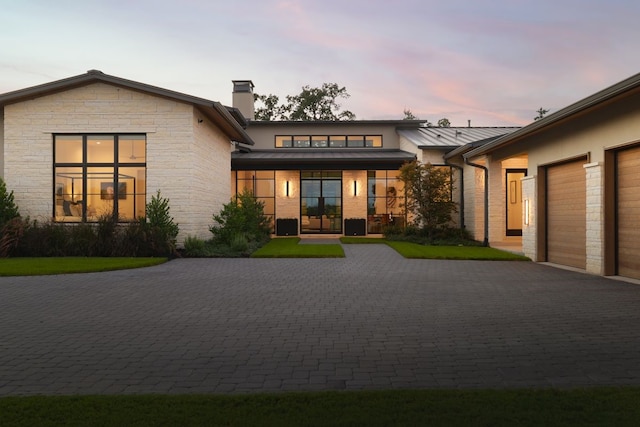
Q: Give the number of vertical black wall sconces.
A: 2